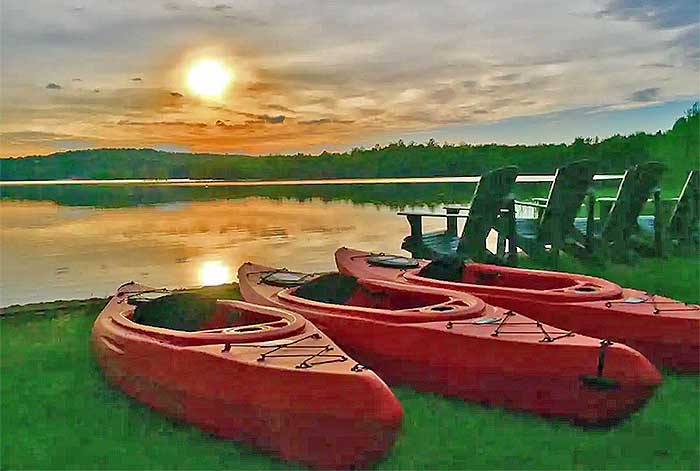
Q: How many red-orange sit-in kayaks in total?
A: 3